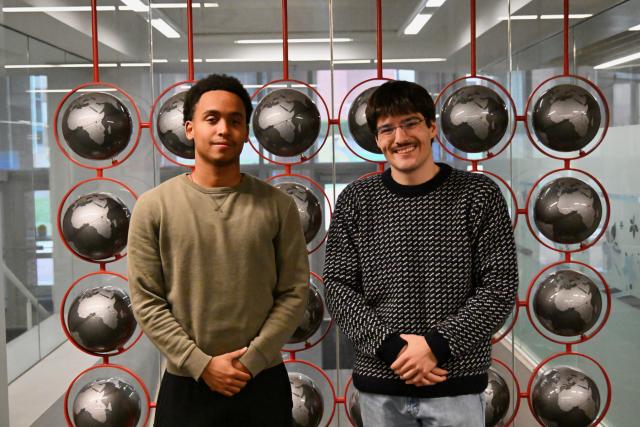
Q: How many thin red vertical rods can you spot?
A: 6